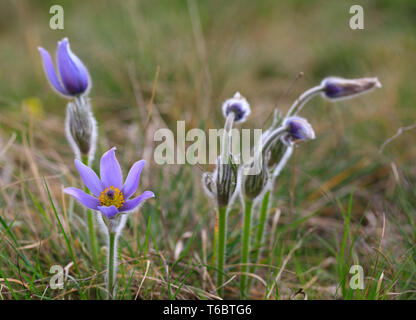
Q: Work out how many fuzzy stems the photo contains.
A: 5